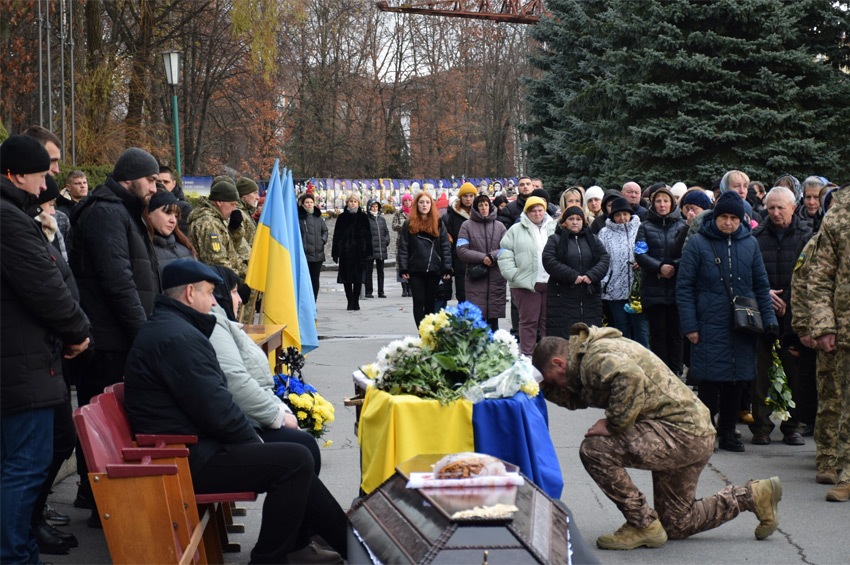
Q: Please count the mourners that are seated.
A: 2